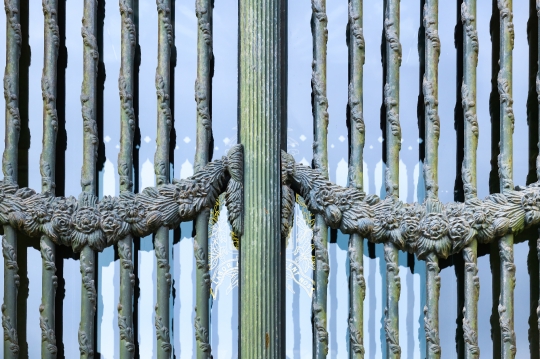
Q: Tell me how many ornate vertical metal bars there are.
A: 12